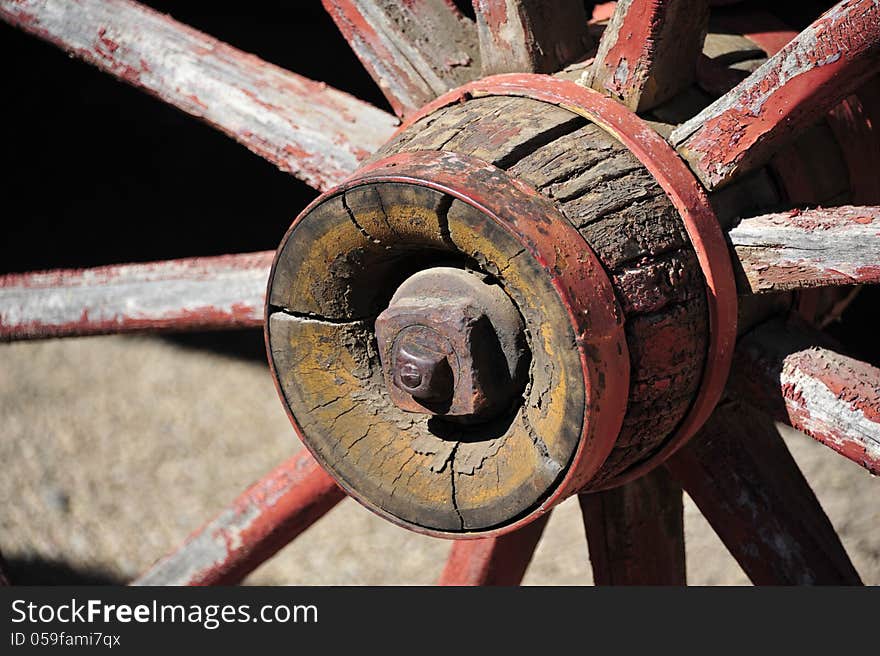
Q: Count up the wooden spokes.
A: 12